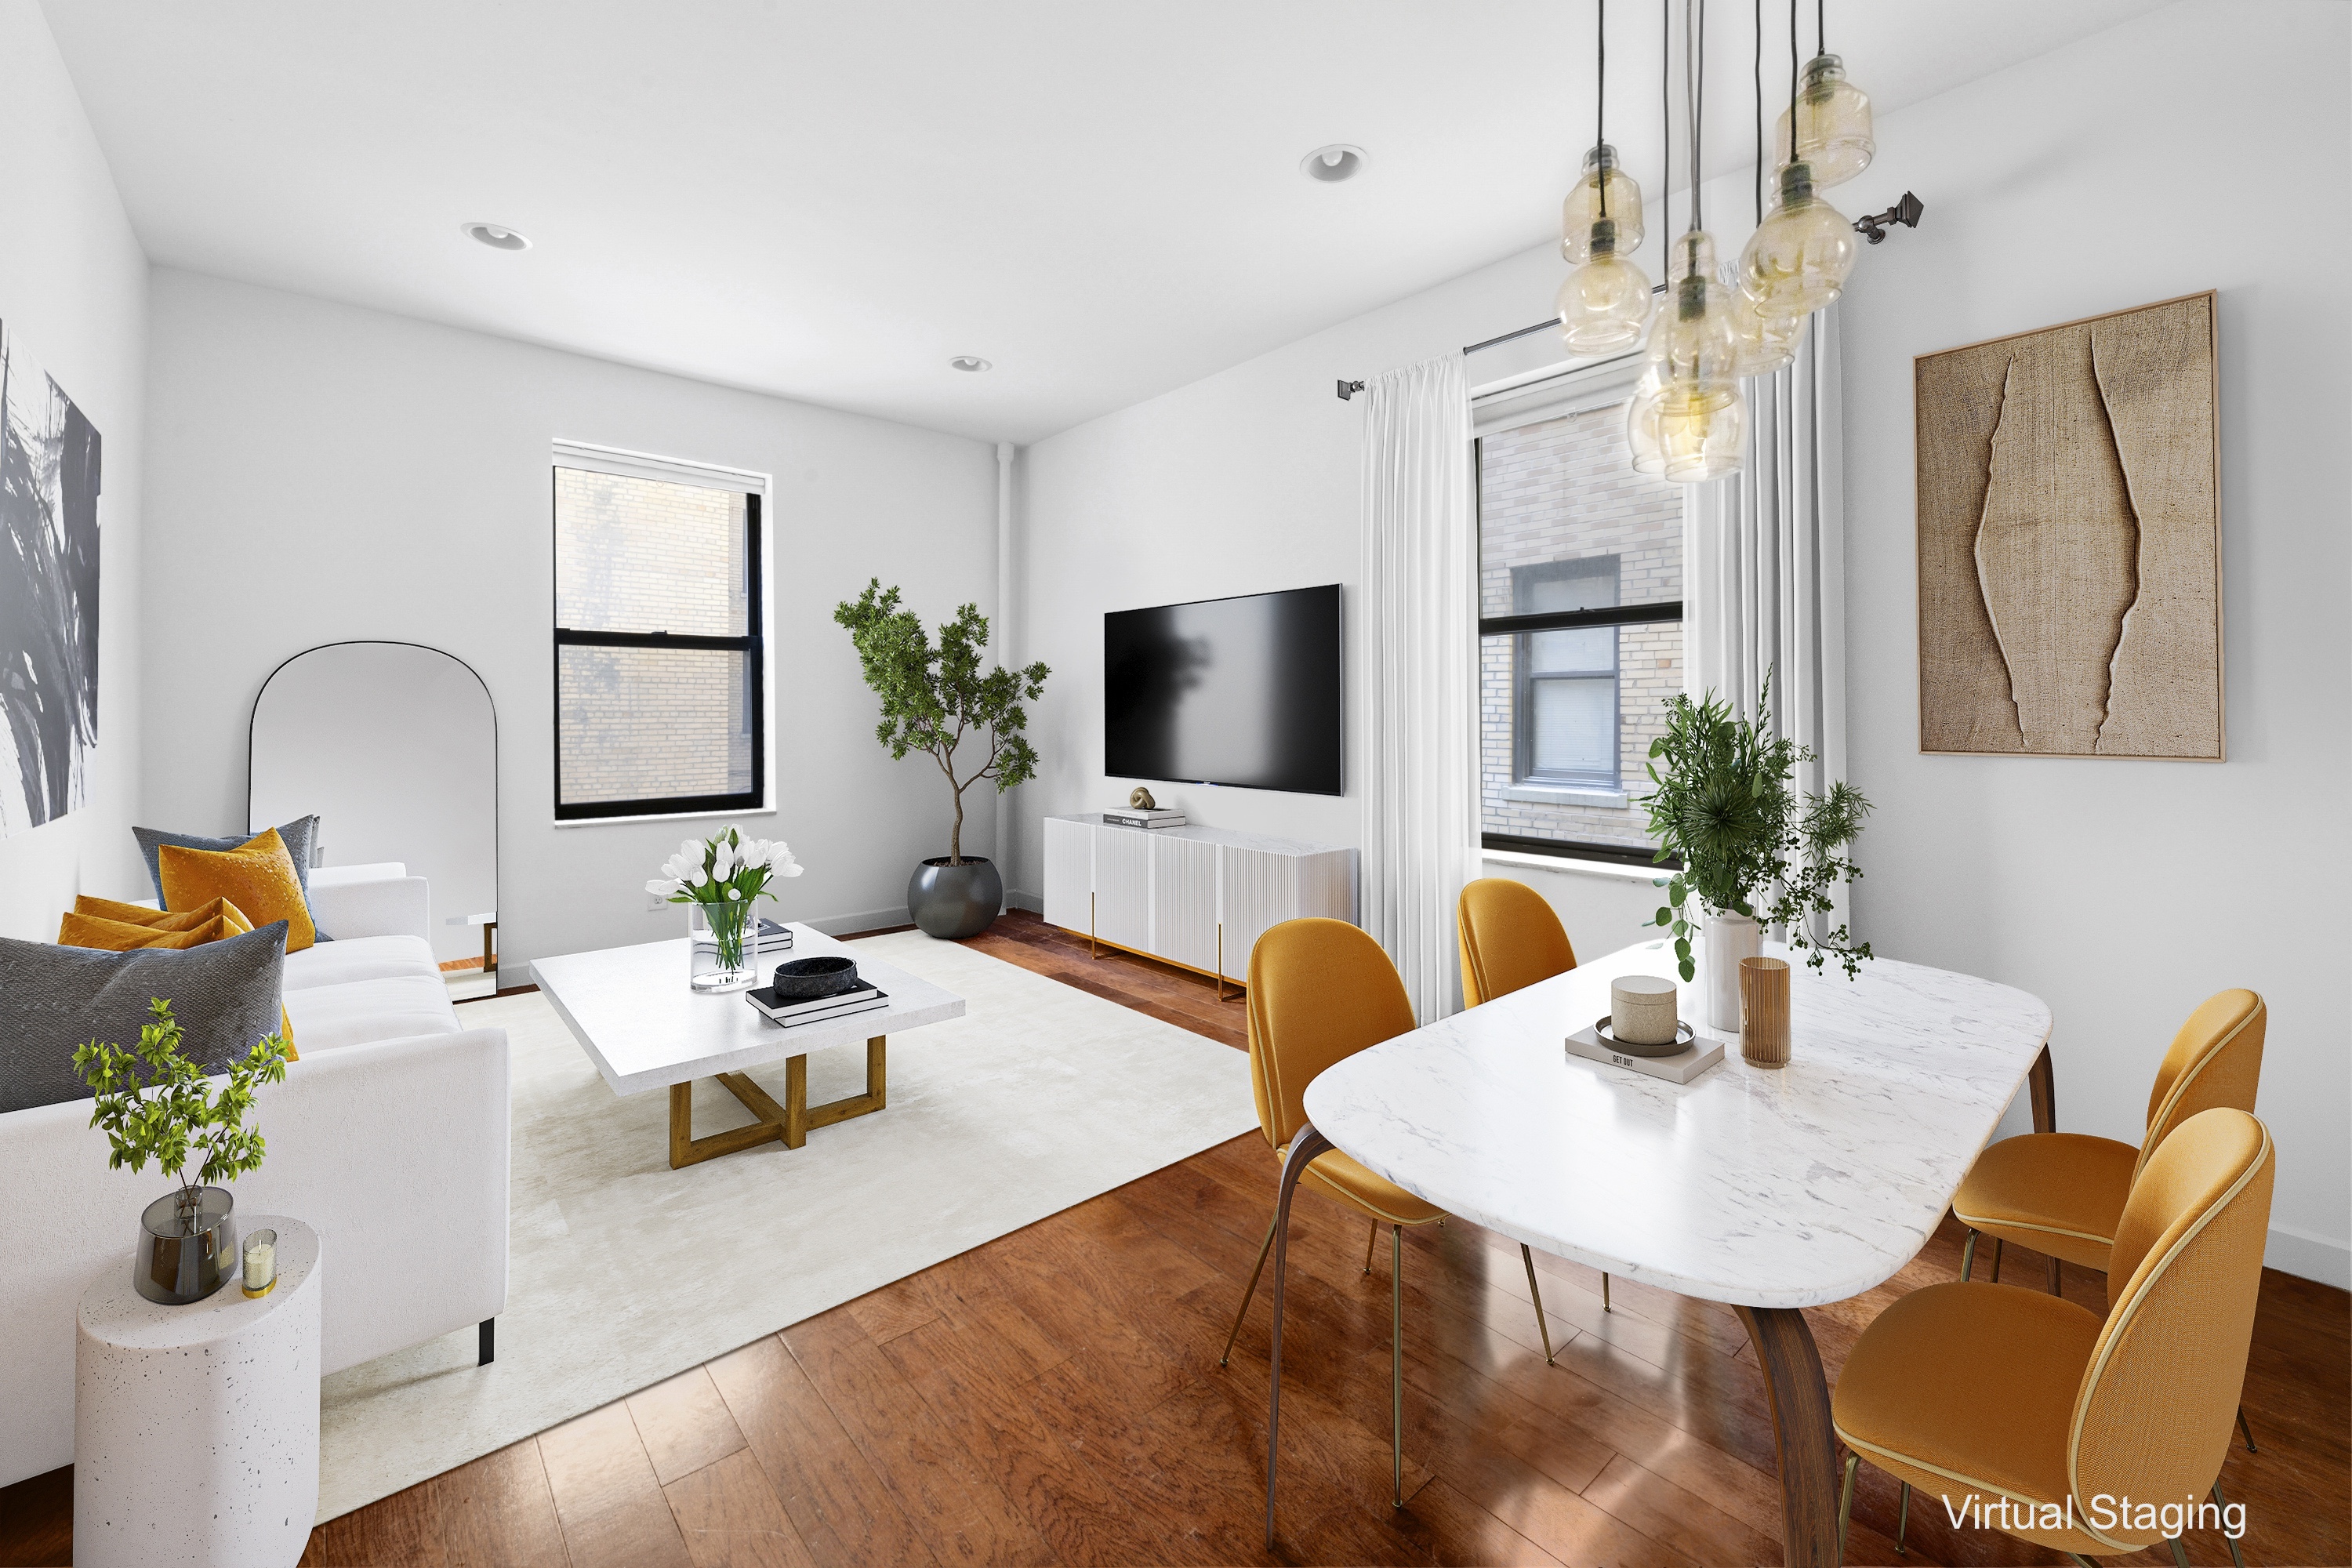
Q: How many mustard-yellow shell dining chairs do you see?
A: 4